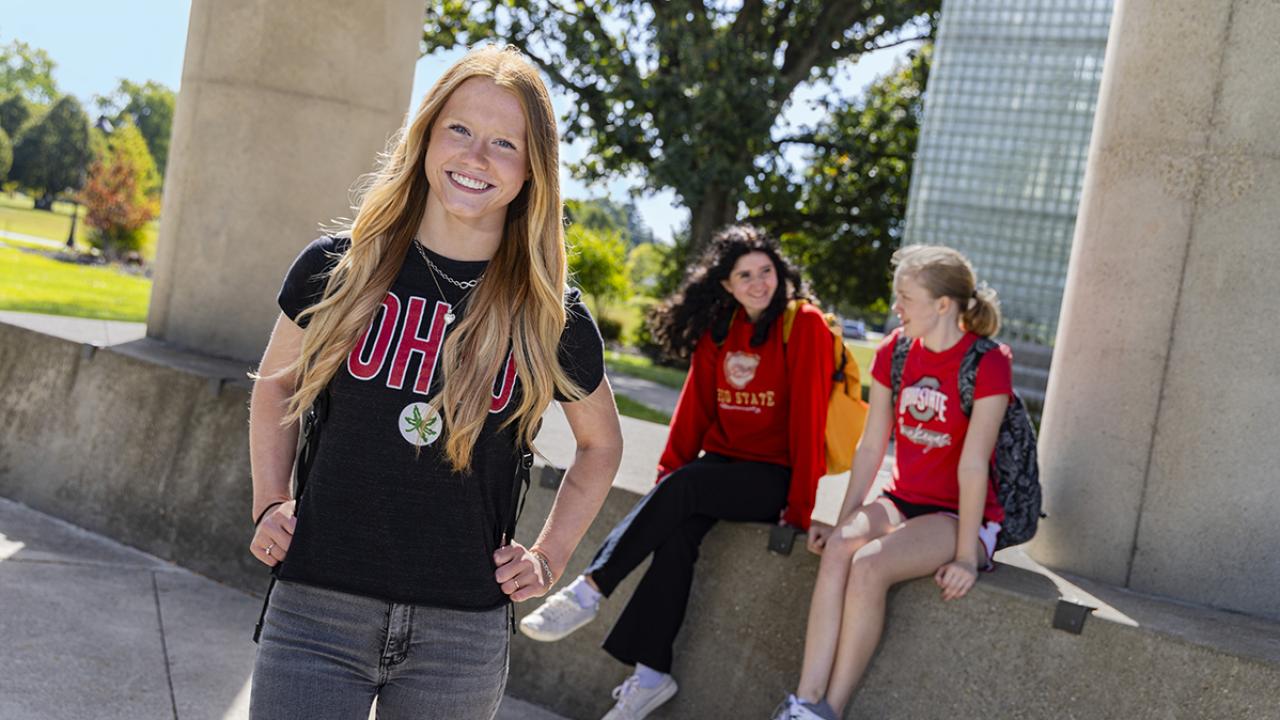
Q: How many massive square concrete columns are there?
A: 2